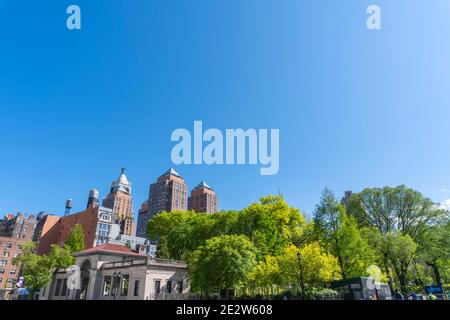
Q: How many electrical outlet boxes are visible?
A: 0